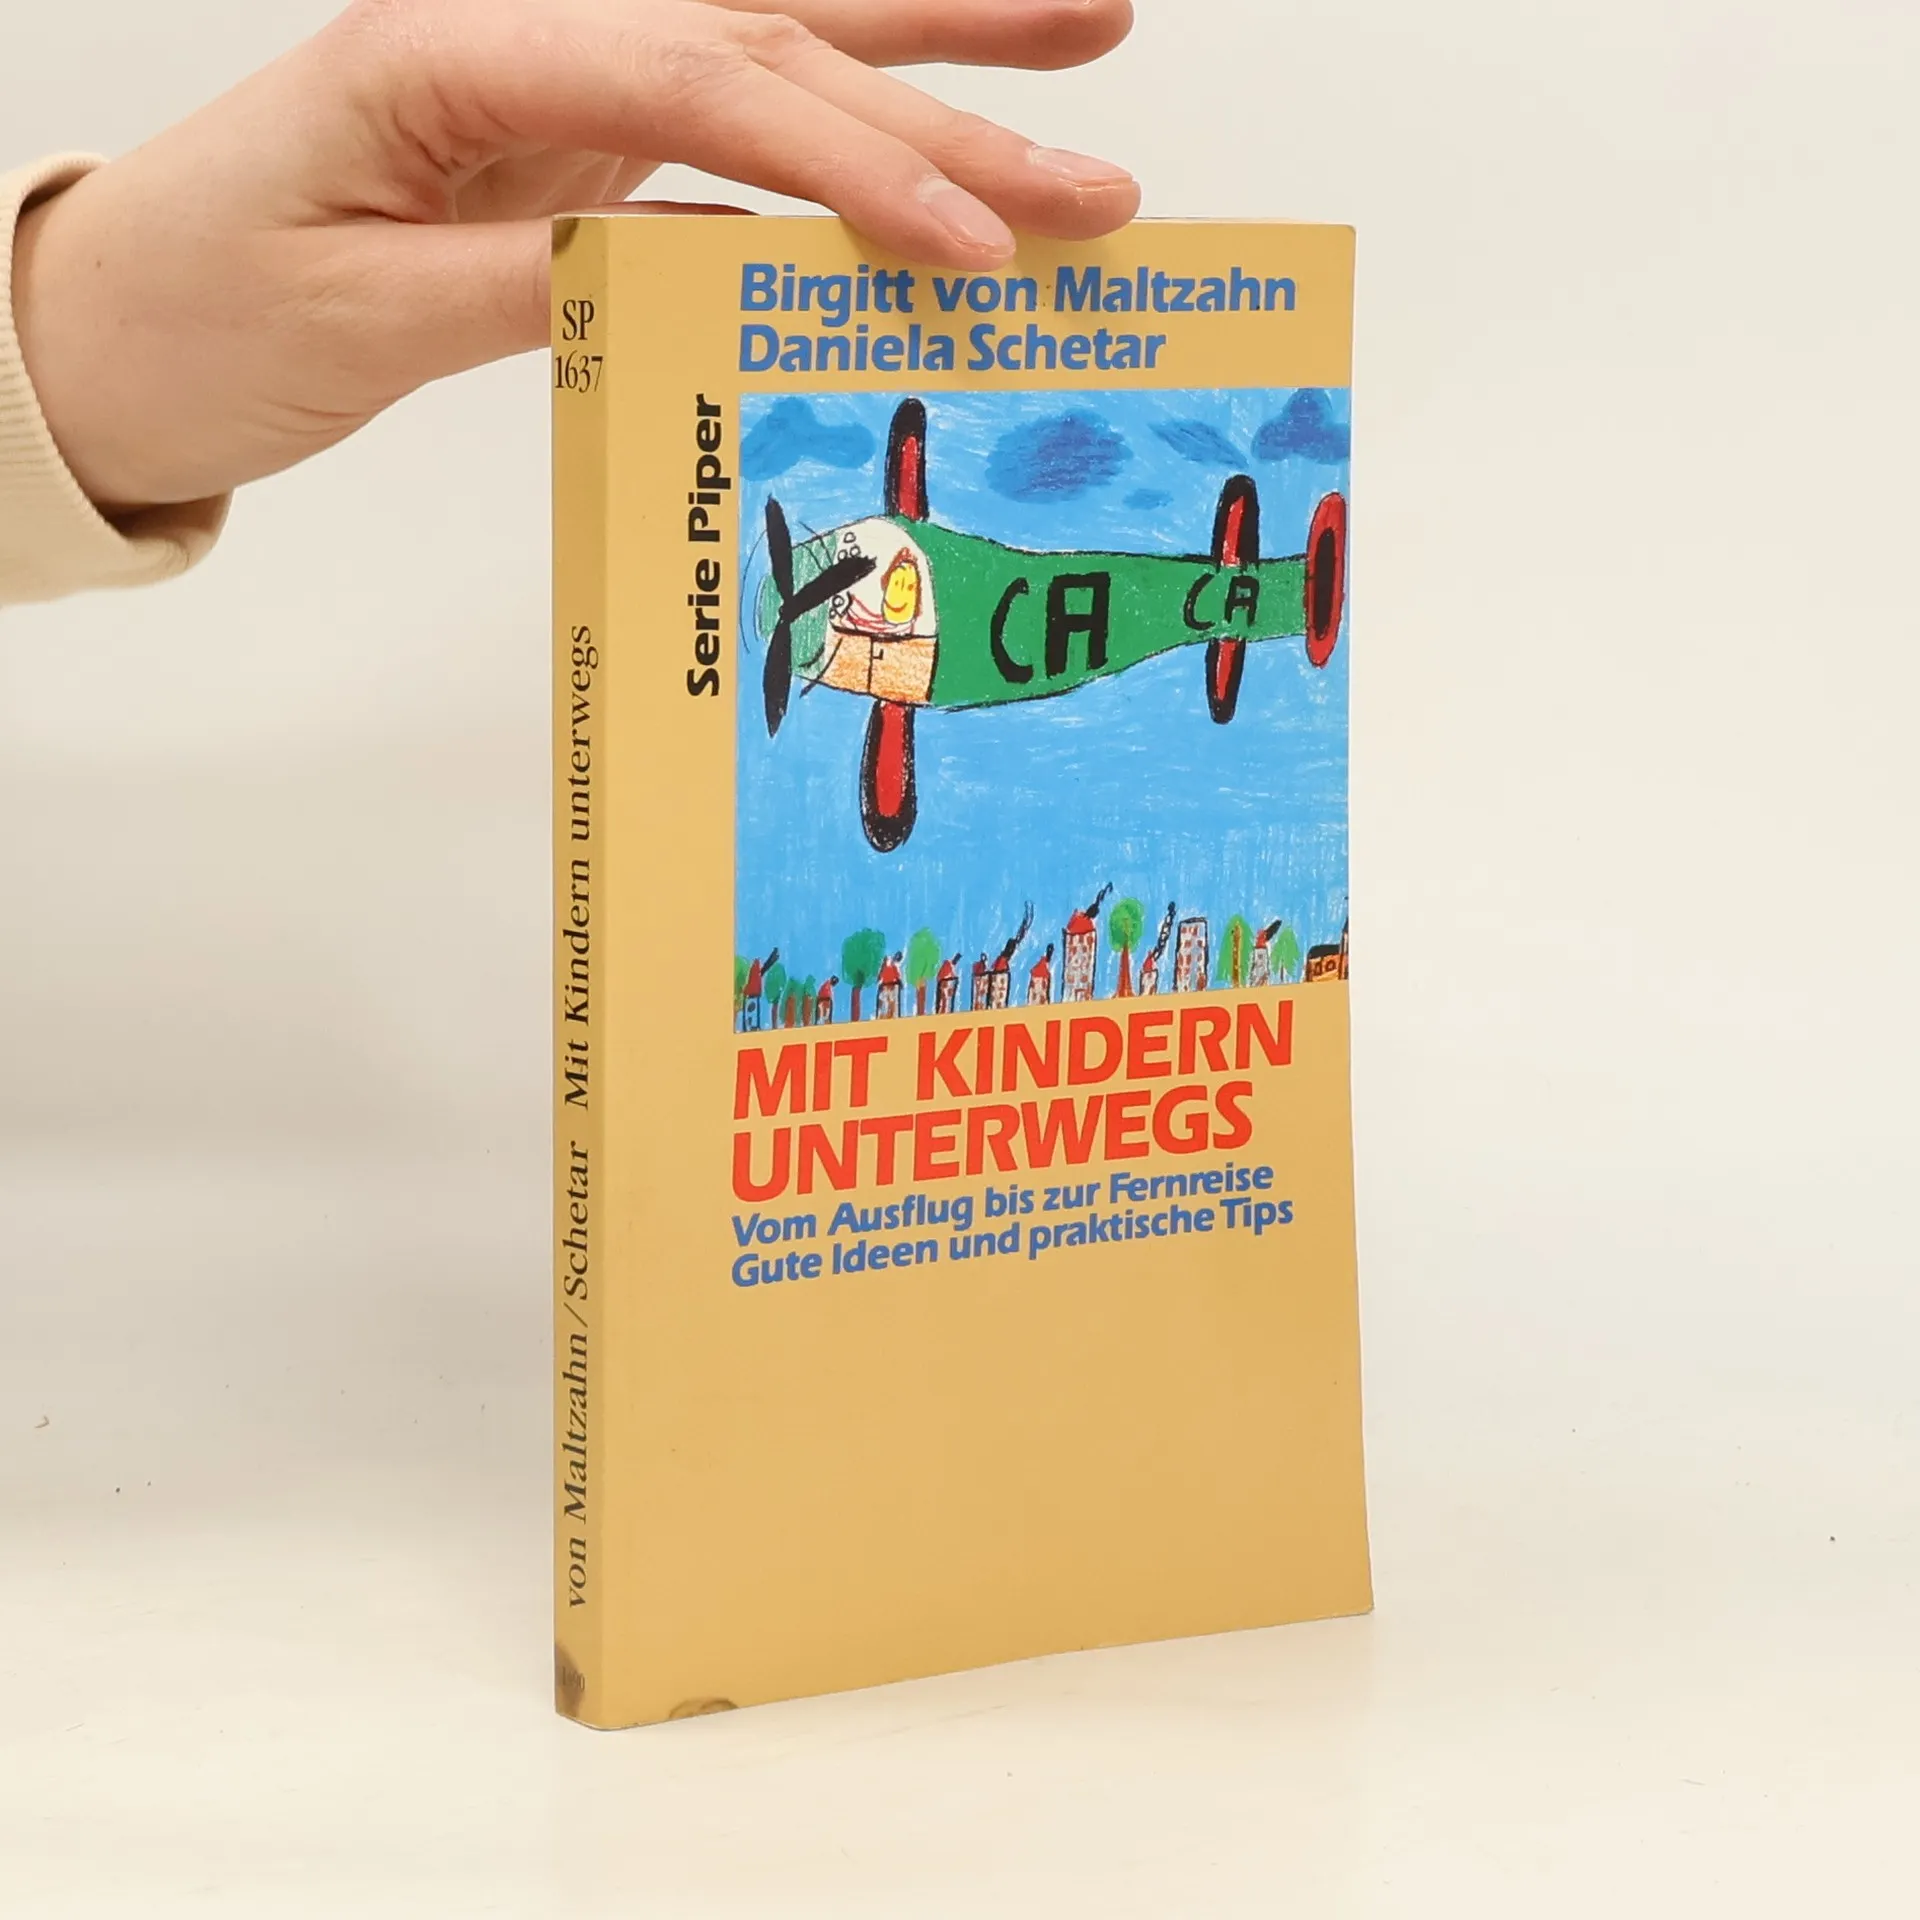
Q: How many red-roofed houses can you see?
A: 10